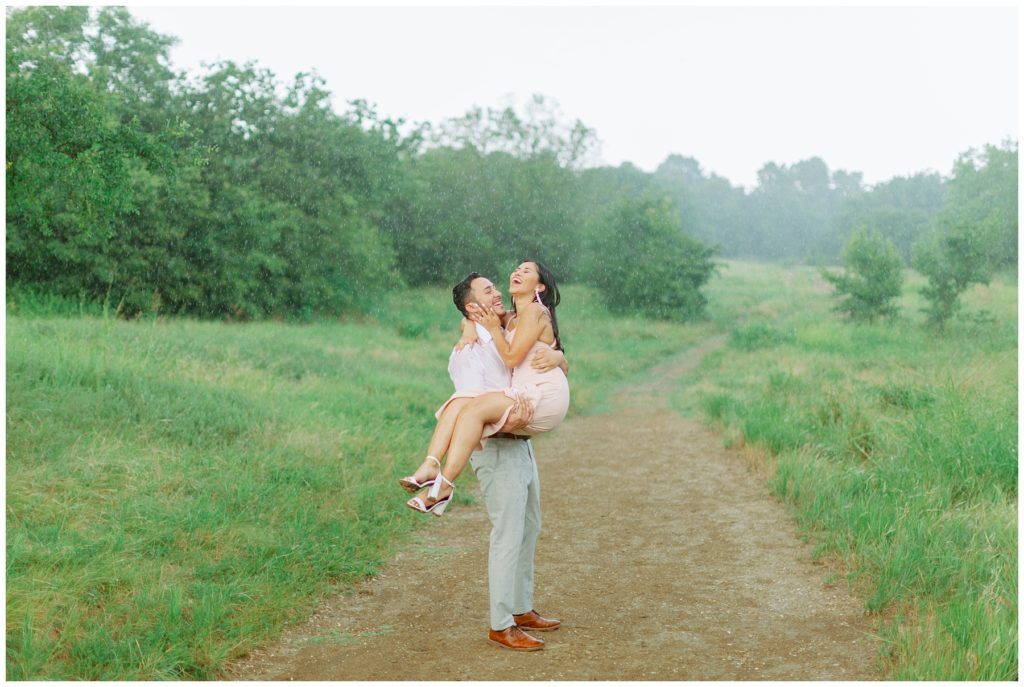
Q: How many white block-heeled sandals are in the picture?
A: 2